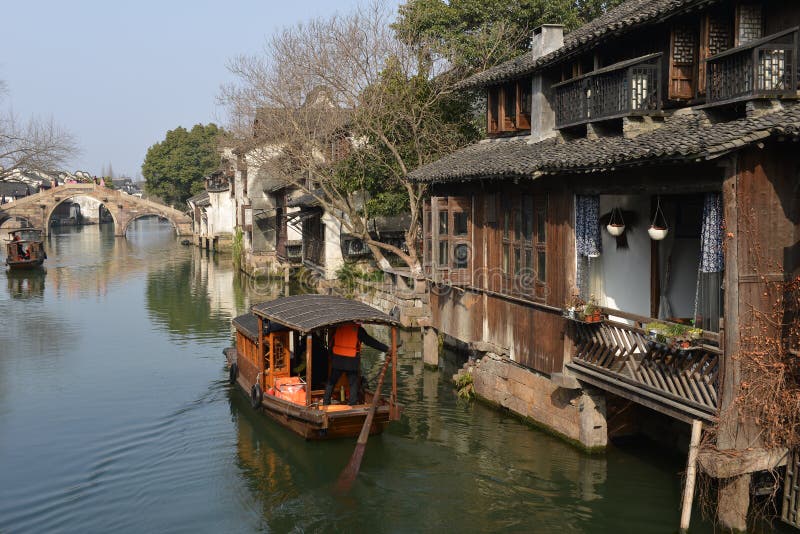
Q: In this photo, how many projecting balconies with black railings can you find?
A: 2